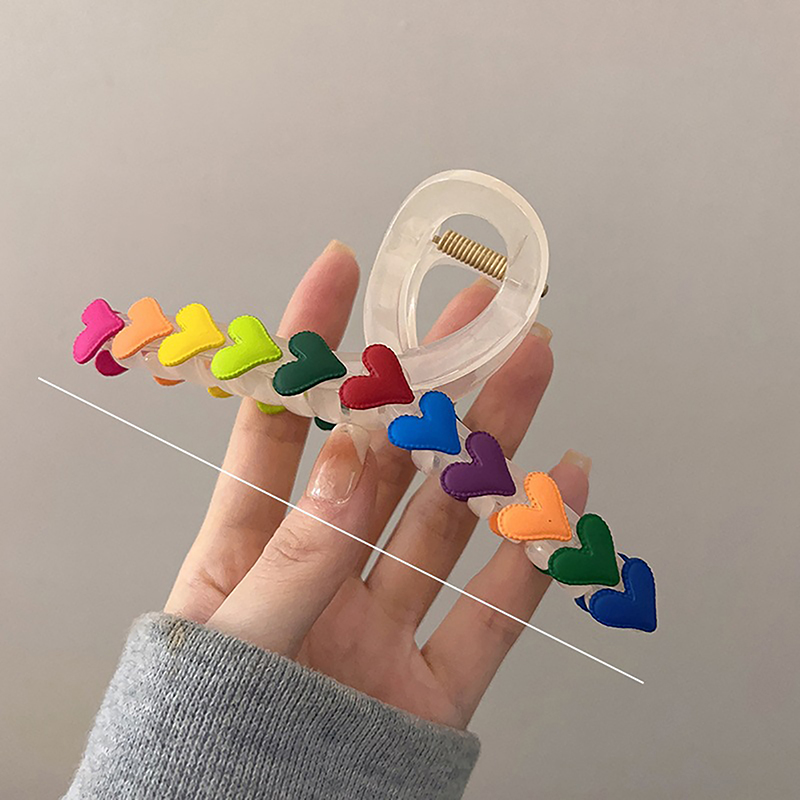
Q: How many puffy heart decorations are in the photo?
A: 11